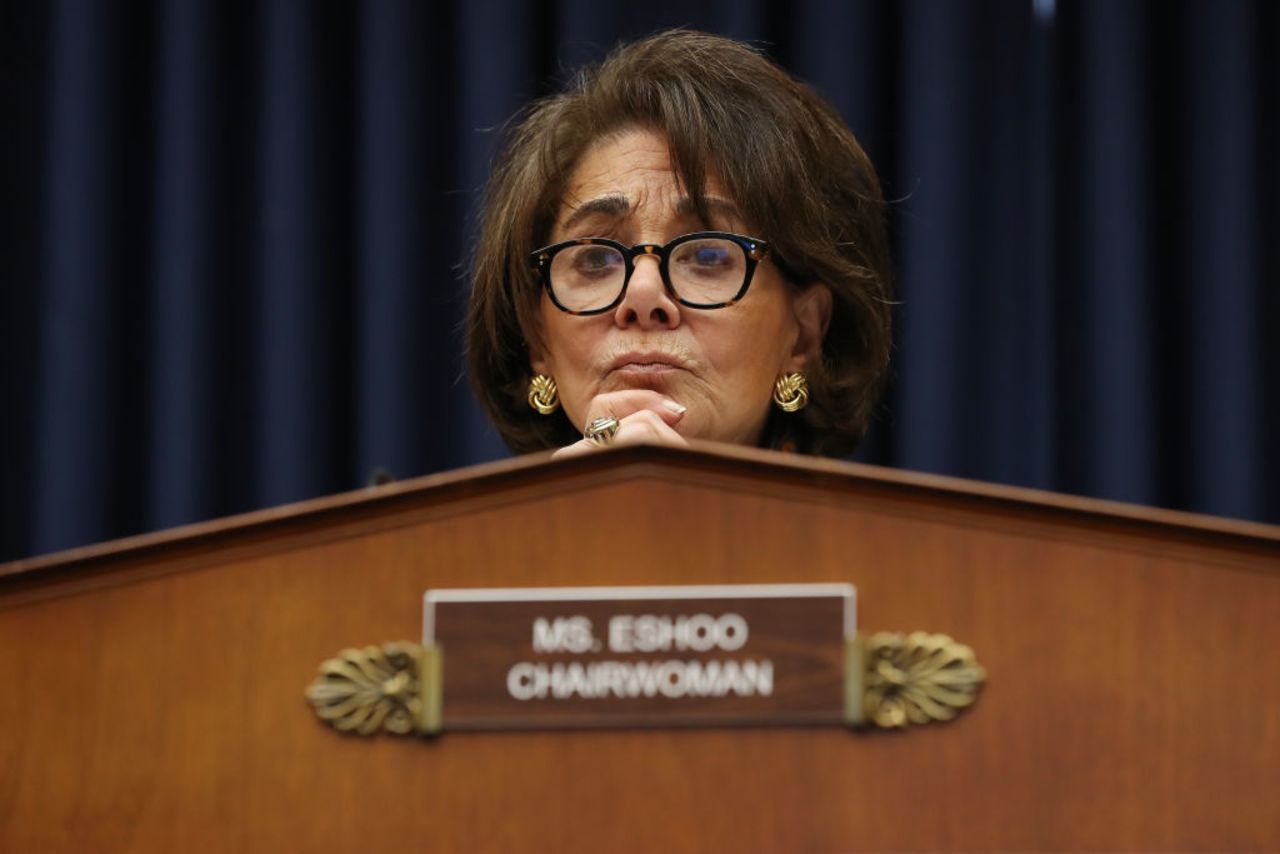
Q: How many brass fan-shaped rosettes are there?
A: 2